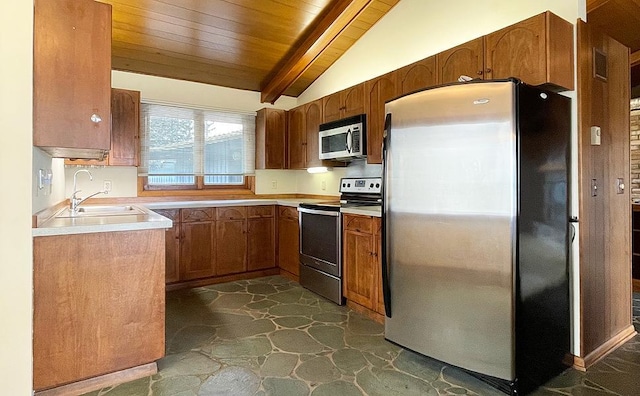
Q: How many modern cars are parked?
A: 0